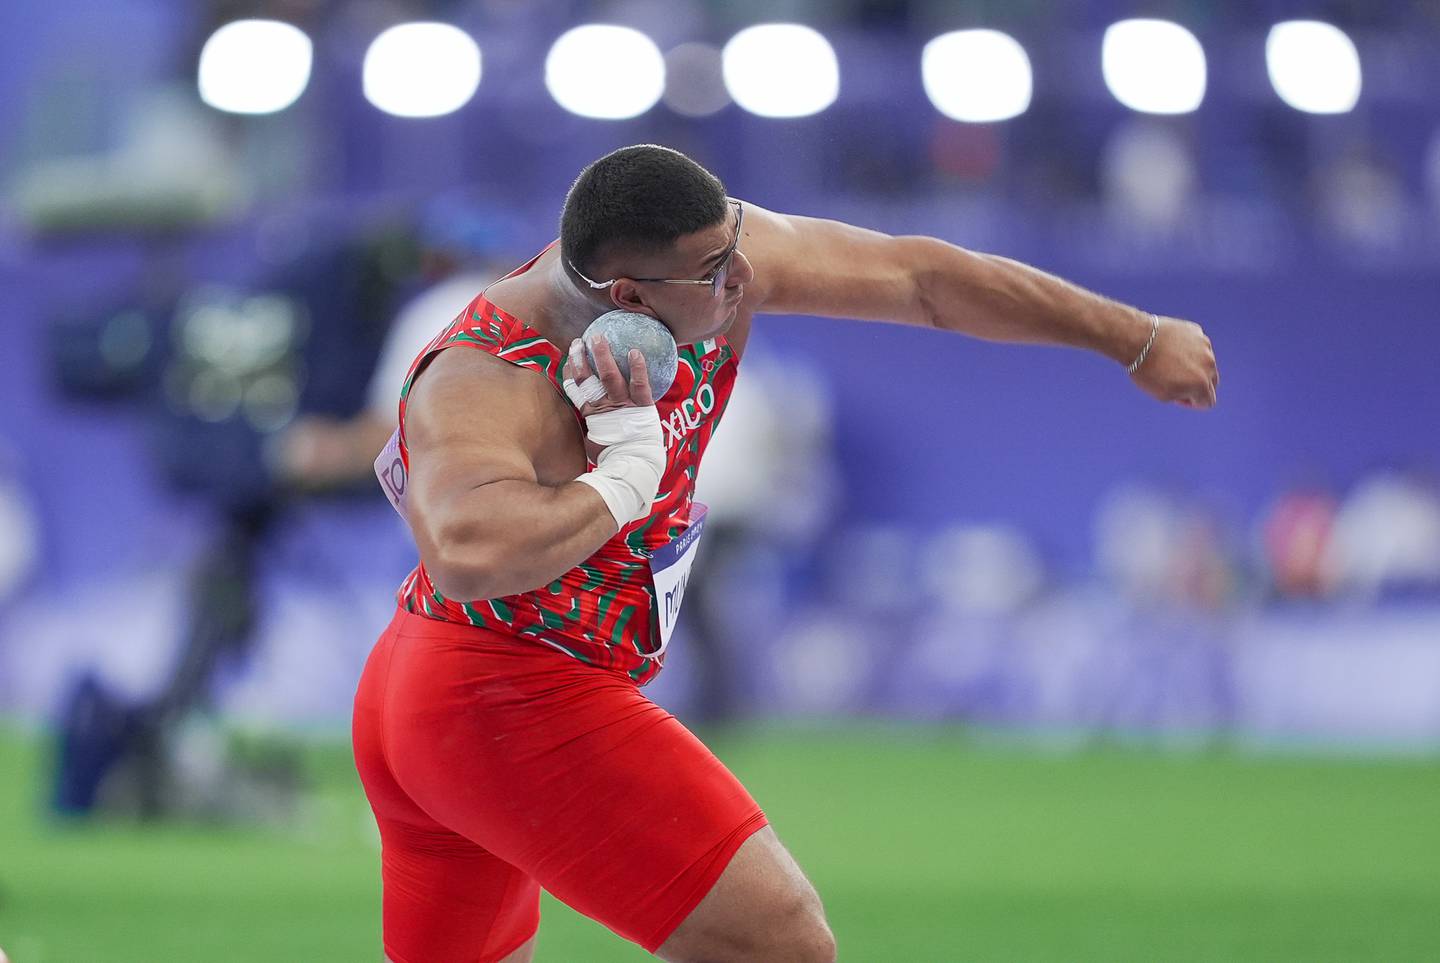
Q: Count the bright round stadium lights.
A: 7